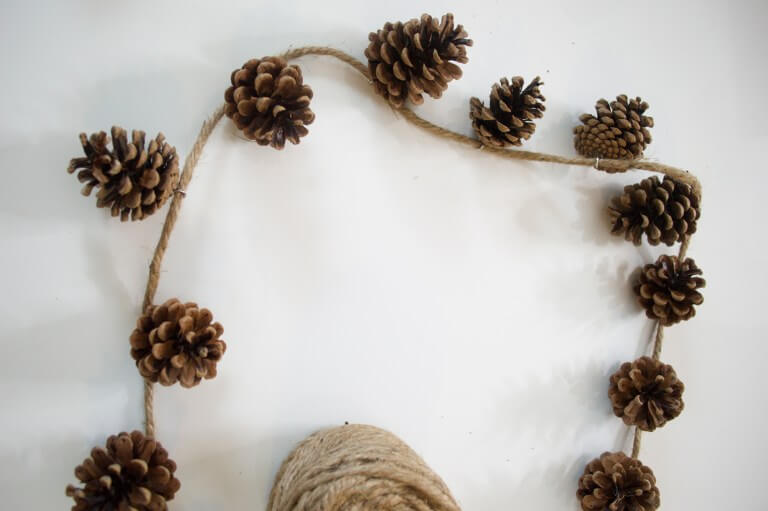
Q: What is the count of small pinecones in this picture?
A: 11